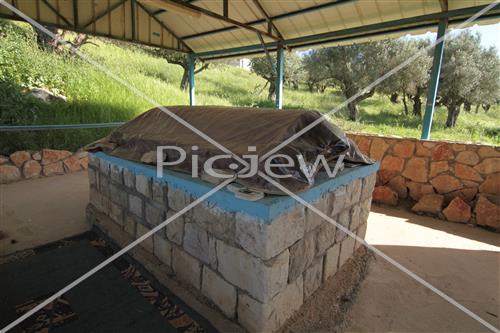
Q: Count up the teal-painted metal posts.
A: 3